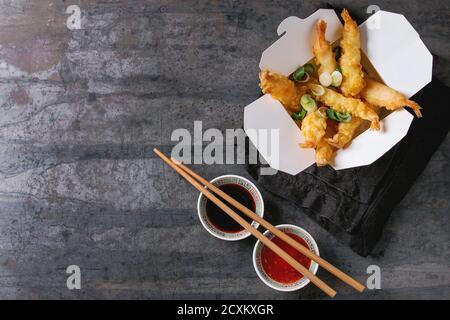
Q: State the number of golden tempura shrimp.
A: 8